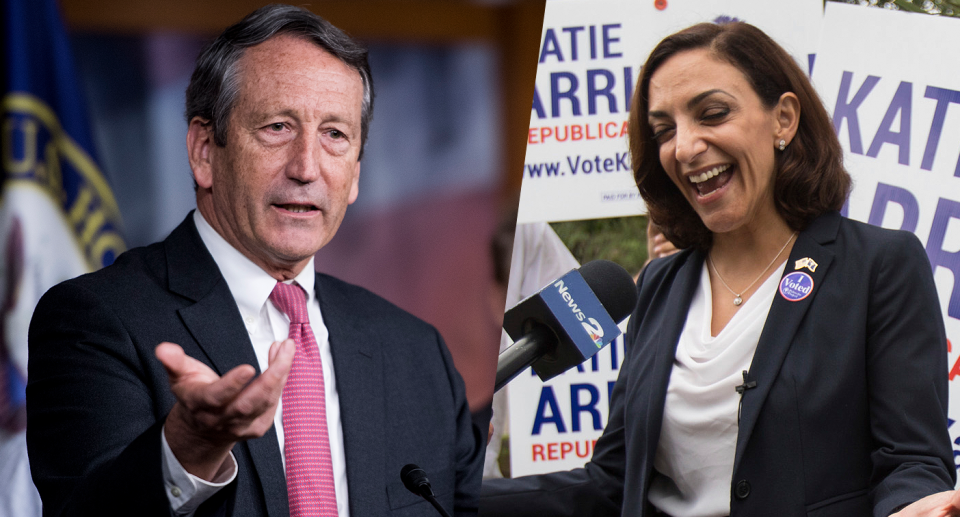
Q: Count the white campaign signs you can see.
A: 3